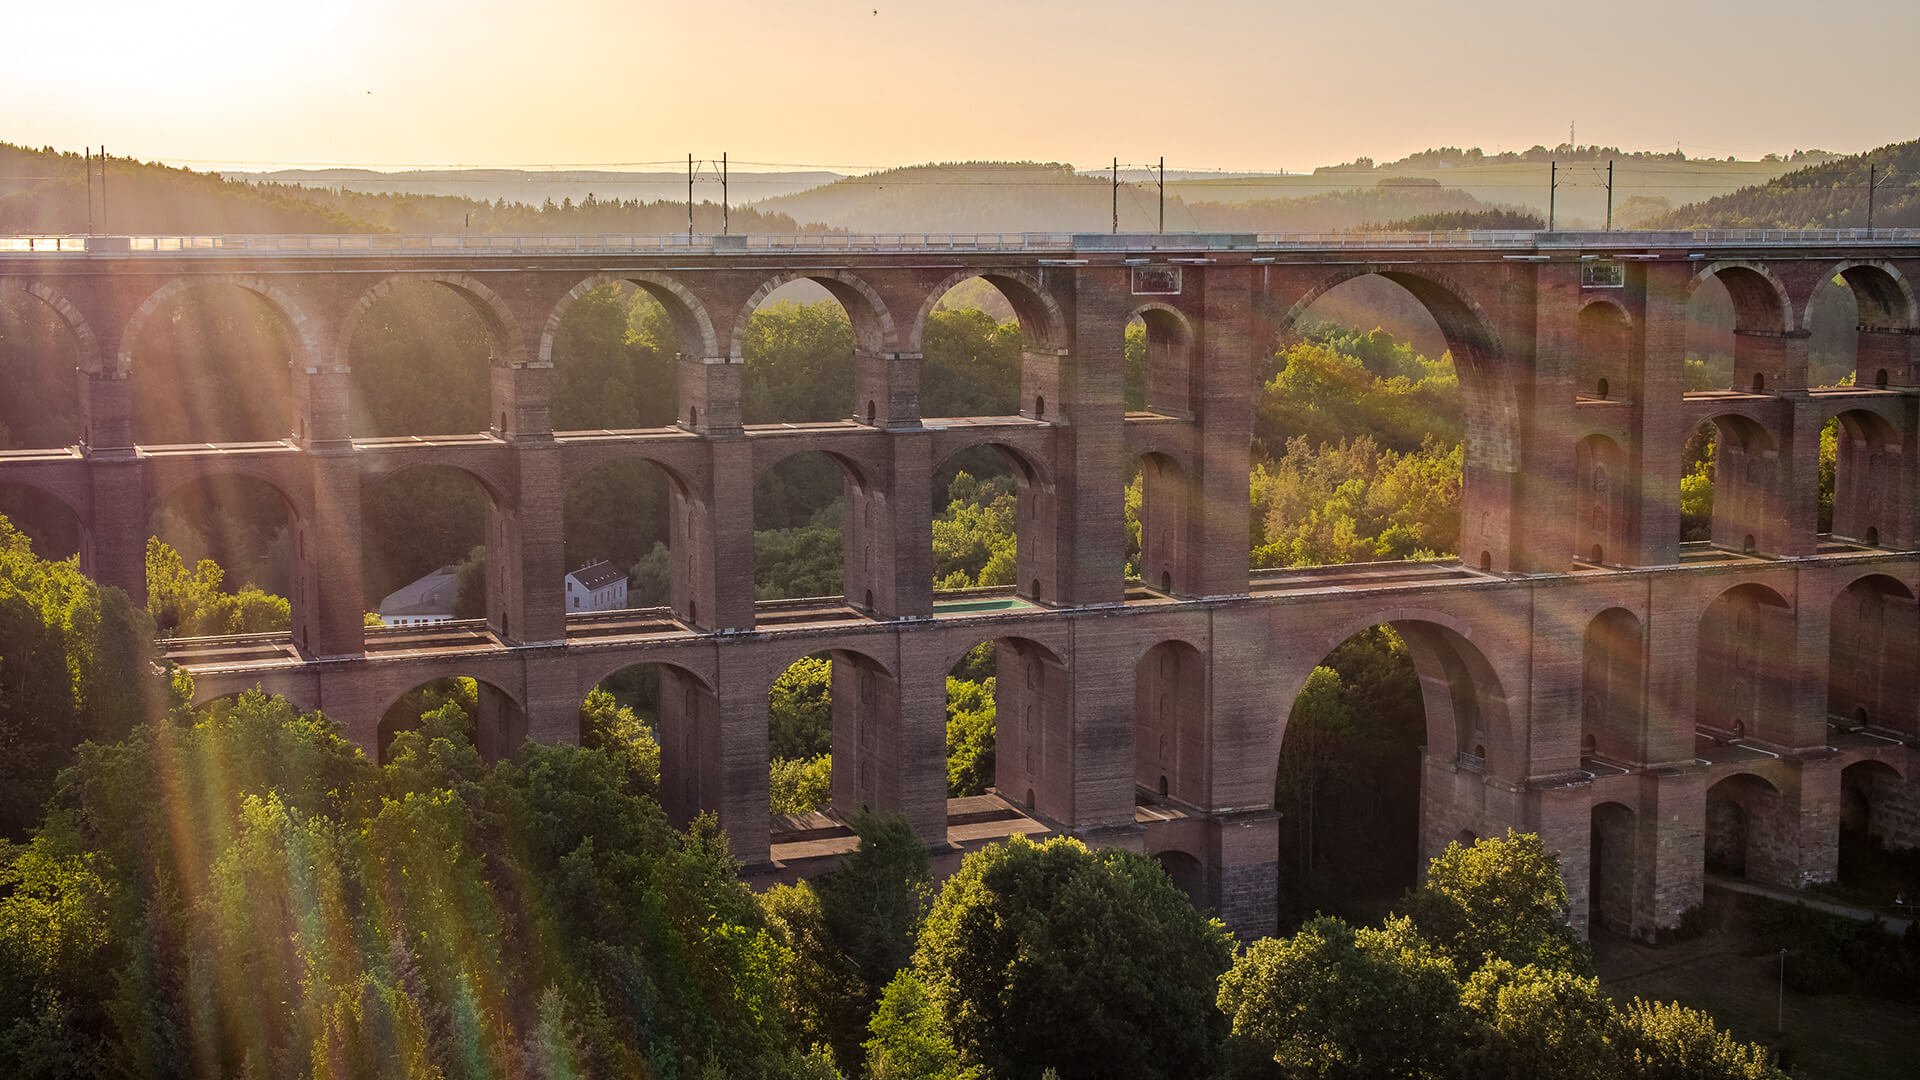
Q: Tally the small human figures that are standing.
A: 0